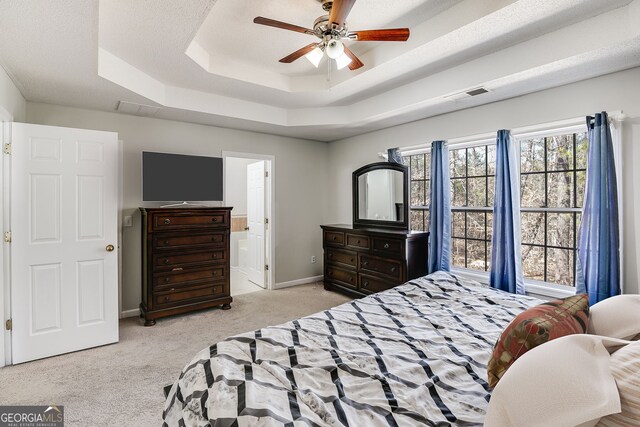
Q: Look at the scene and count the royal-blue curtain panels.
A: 4